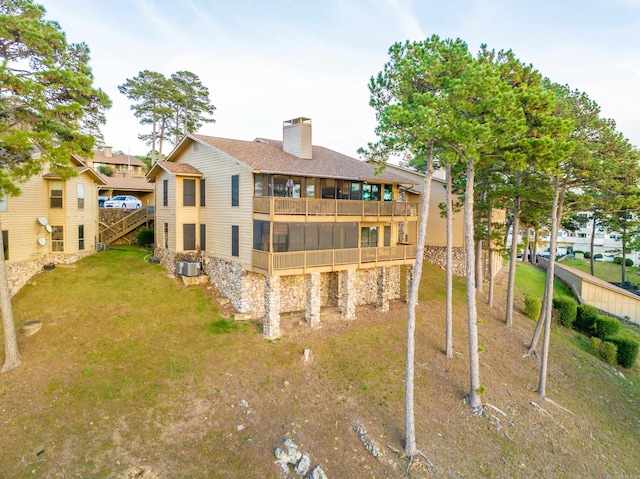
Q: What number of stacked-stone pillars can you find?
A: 5